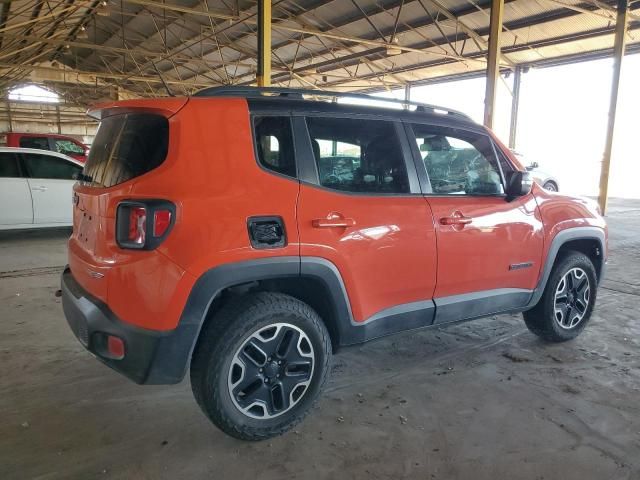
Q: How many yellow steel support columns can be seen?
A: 3